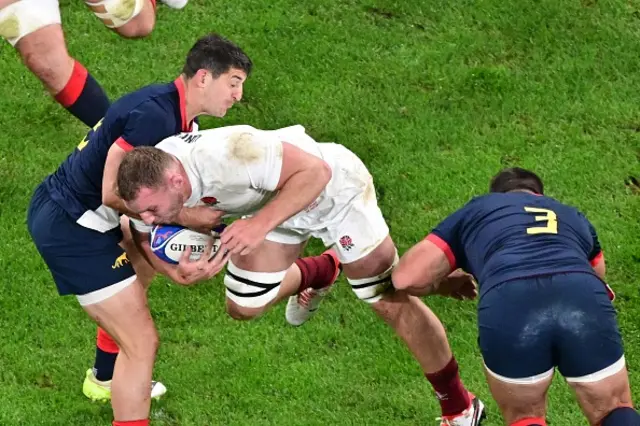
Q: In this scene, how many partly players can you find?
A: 1